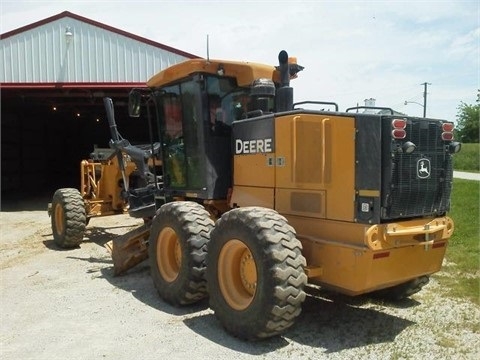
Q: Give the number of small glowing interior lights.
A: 3